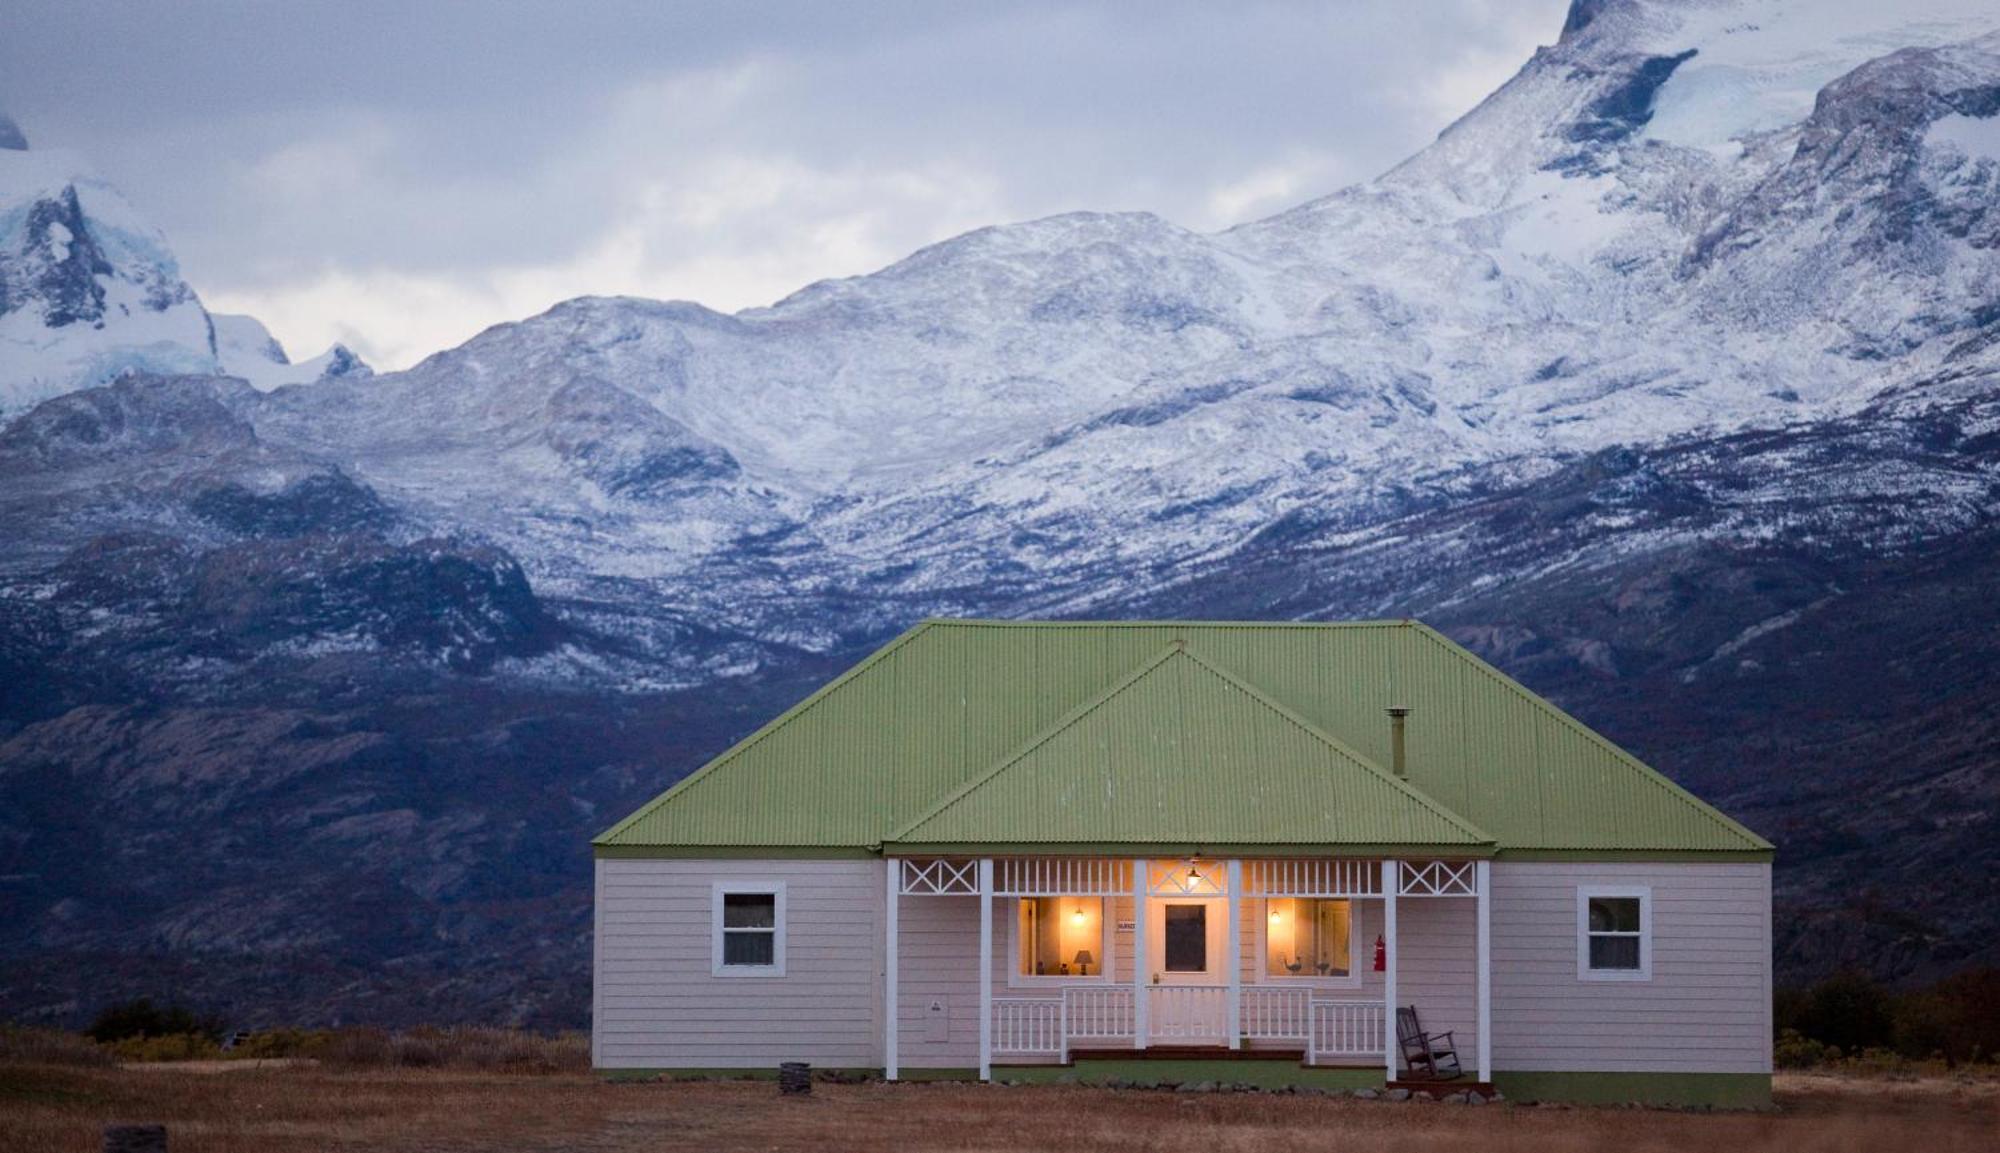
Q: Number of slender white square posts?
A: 6